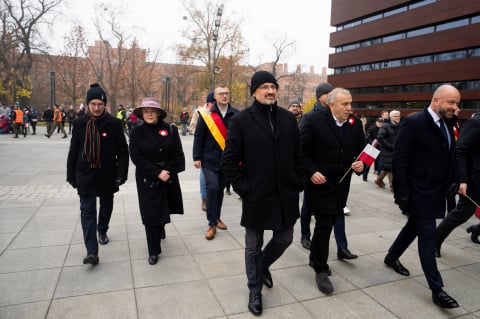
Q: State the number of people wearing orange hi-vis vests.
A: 2